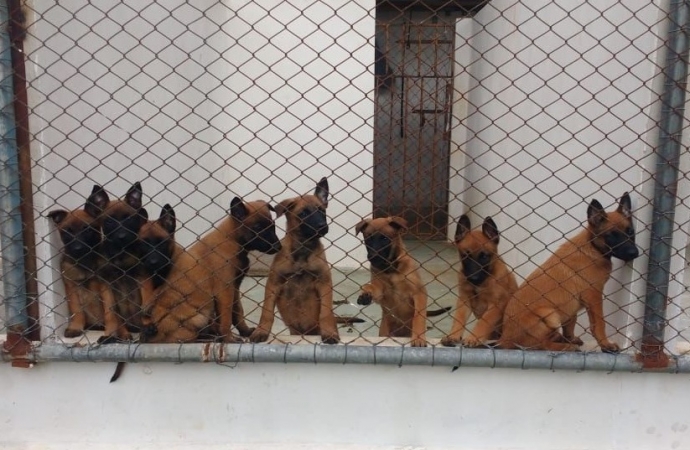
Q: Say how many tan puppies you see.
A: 8